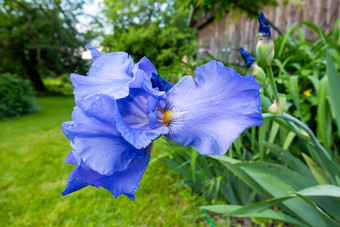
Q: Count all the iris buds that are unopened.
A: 2